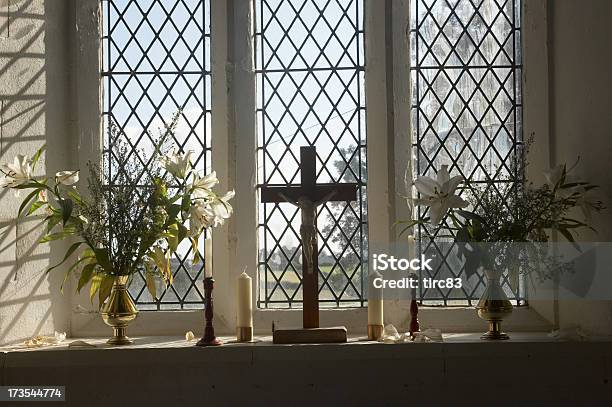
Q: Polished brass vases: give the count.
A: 2